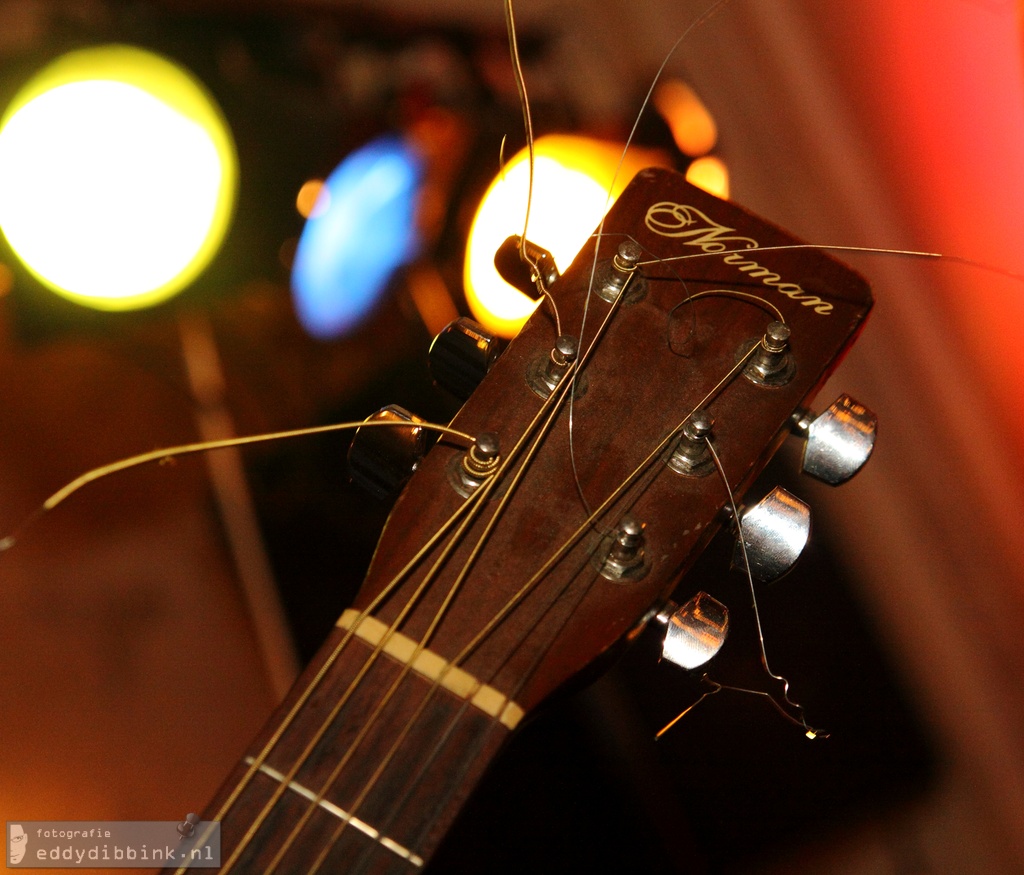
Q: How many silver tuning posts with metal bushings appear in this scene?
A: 6